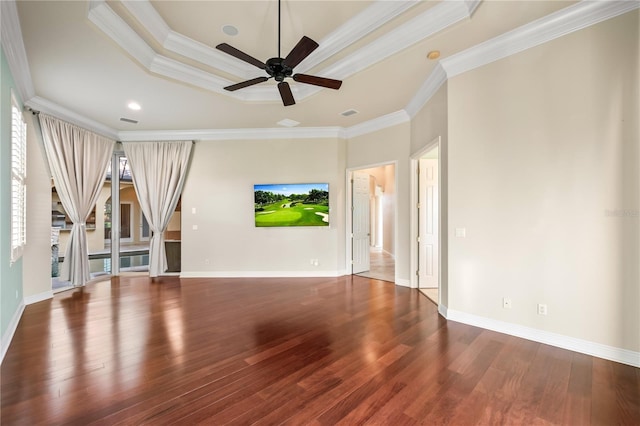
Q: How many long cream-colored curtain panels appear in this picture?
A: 2